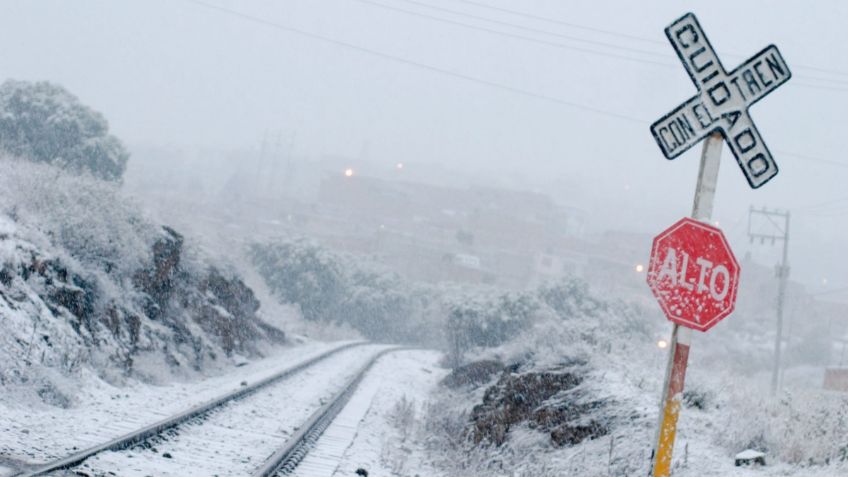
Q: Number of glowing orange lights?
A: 4